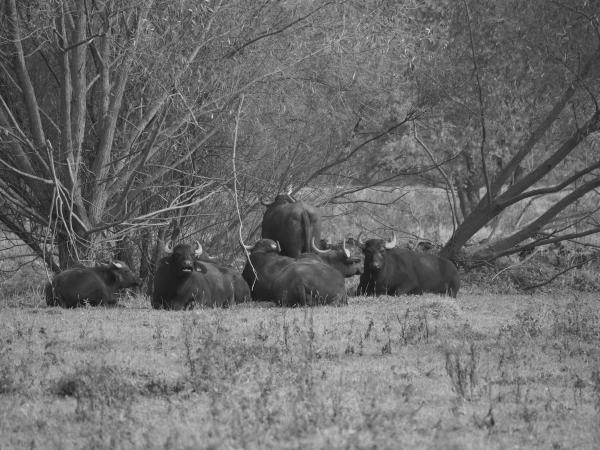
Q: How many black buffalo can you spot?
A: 6